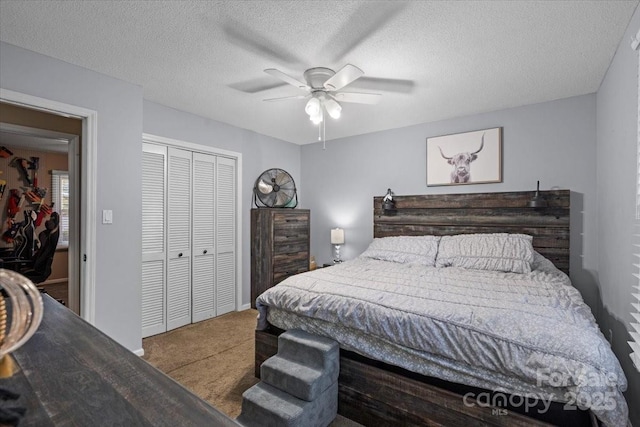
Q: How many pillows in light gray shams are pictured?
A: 2